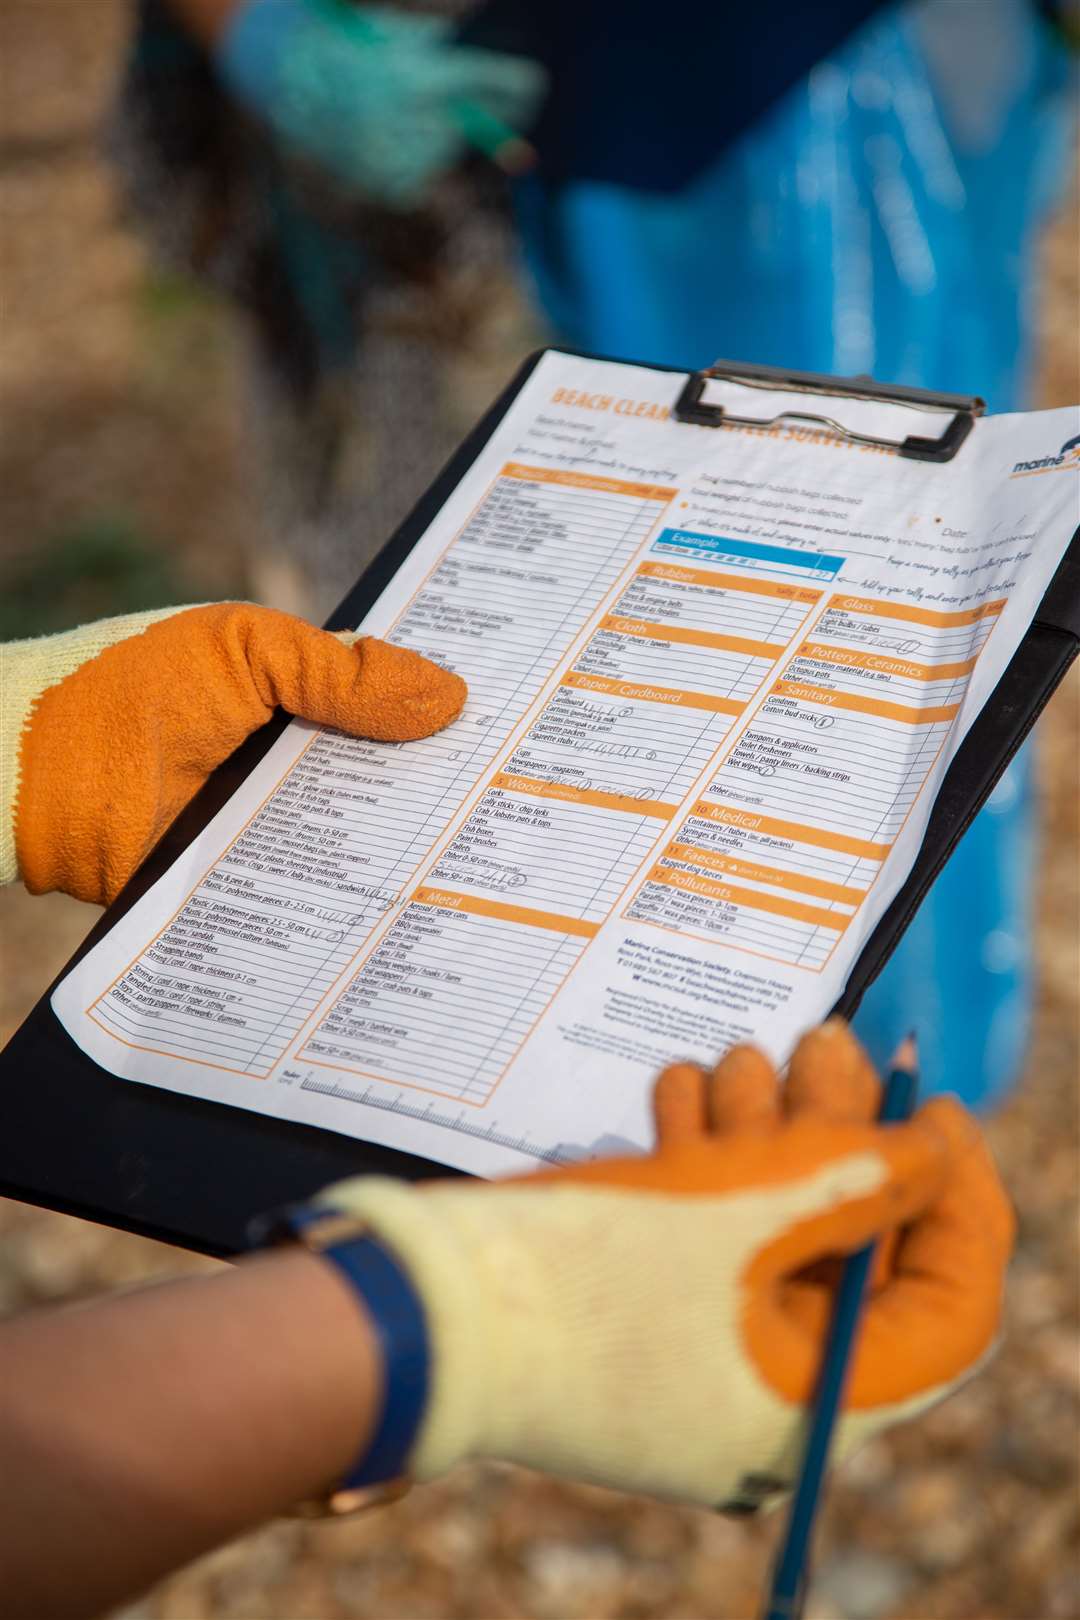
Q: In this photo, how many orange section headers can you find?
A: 12